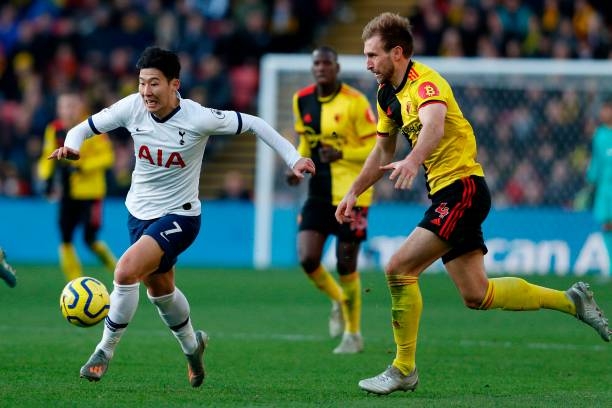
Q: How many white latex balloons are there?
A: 0